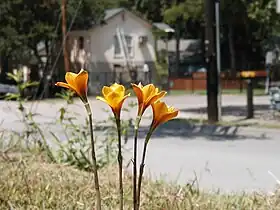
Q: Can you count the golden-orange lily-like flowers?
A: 4